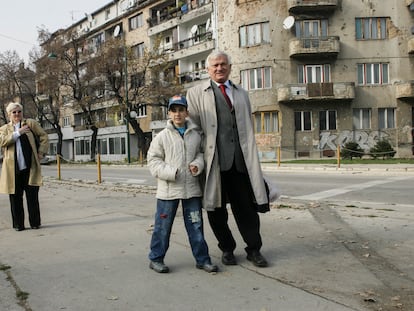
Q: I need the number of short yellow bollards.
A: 5